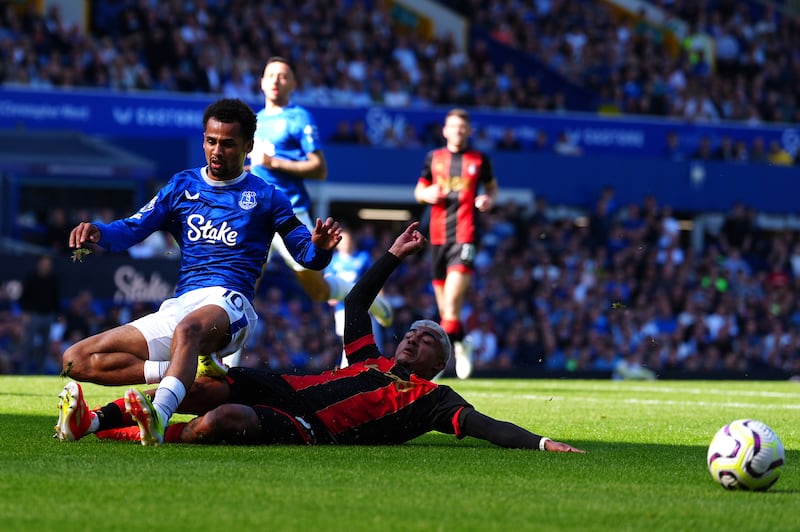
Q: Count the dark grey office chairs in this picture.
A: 0